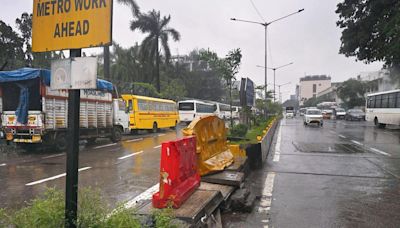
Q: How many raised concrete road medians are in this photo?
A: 1